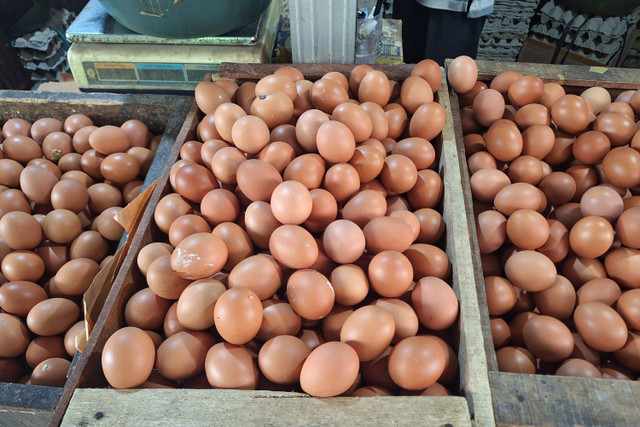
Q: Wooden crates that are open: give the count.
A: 3